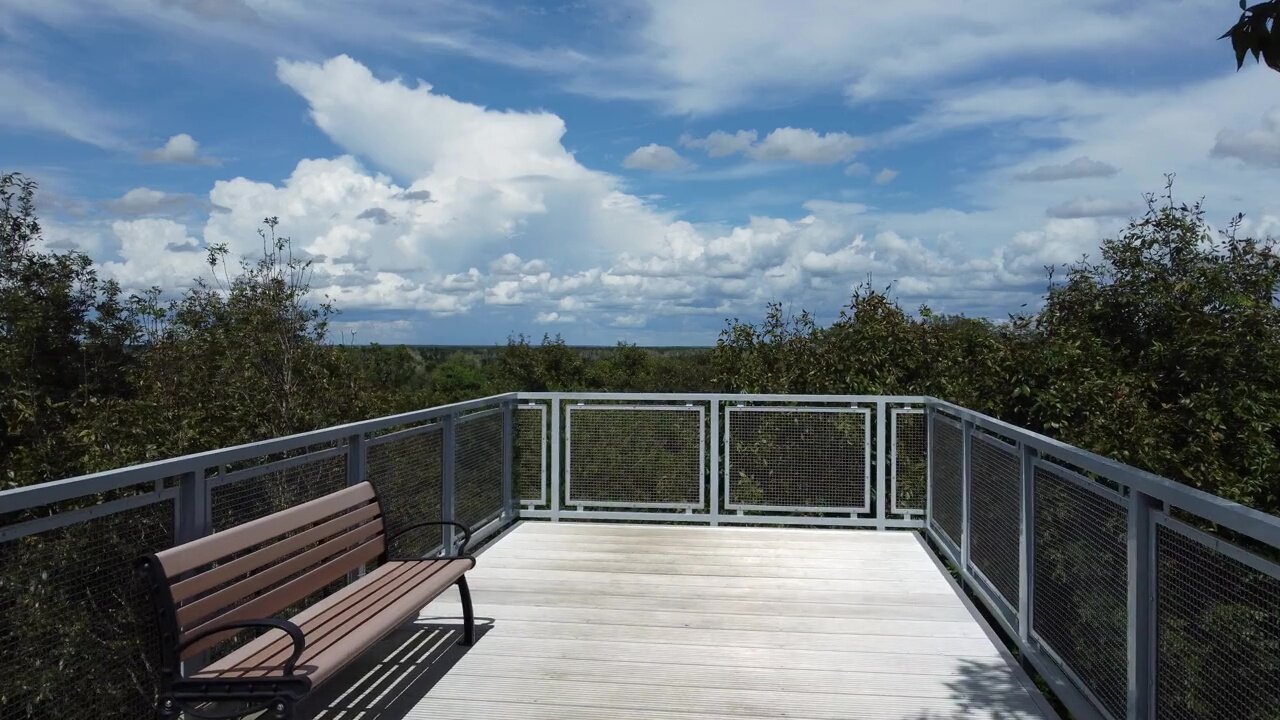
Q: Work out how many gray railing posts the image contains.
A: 11